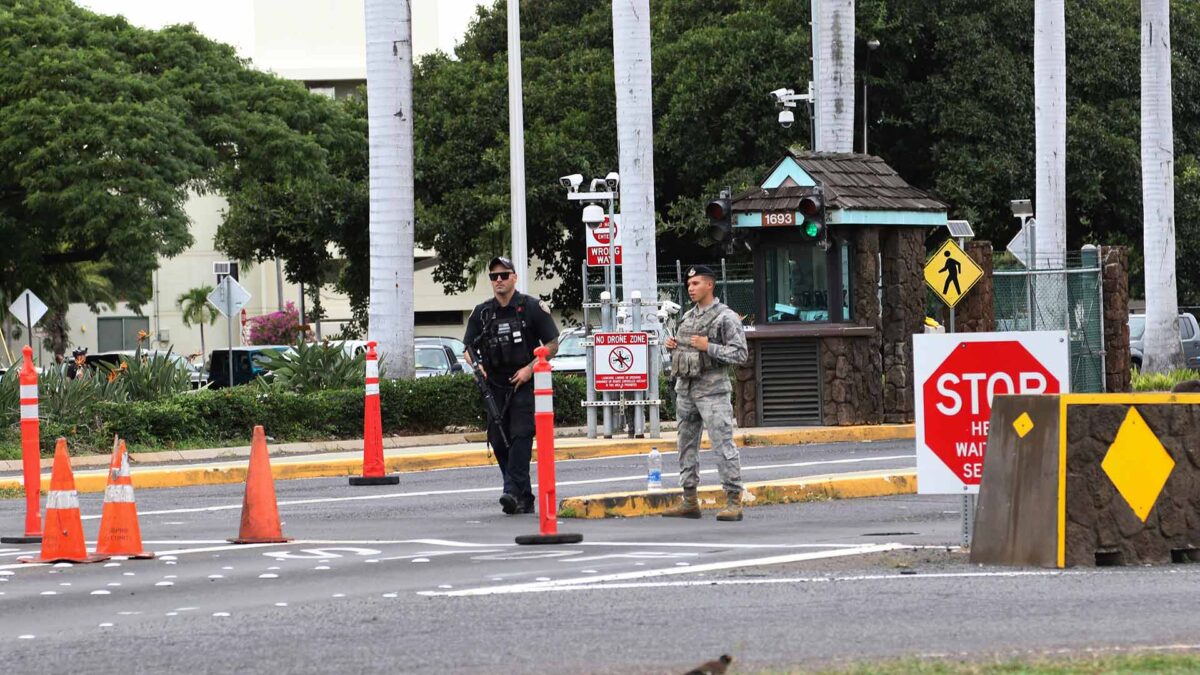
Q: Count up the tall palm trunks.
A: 5